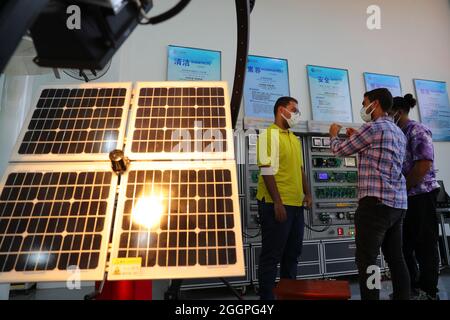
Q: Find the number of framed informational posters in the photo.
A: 5